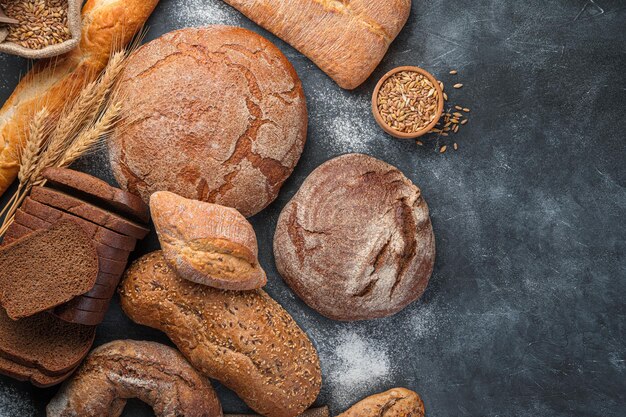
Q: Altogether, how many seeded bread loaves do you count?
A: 1